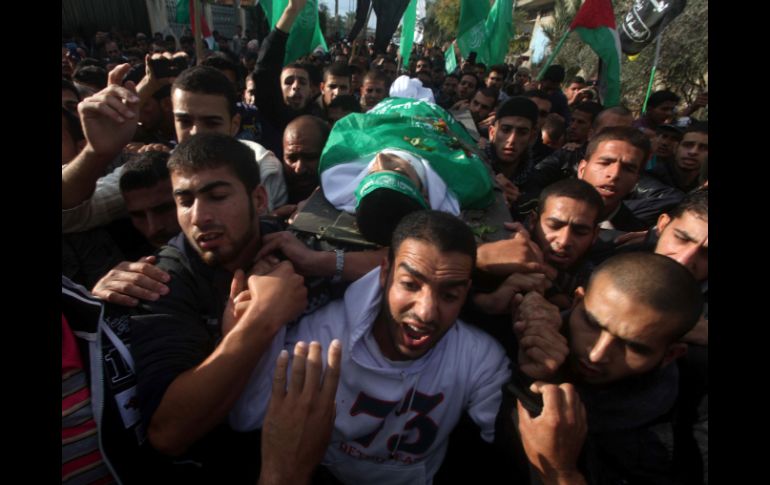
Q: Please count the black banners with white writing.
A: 1